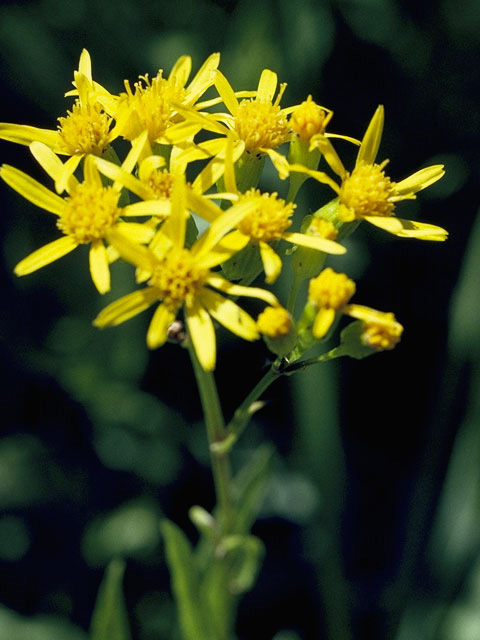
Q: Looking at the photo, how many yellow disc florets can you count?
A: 13